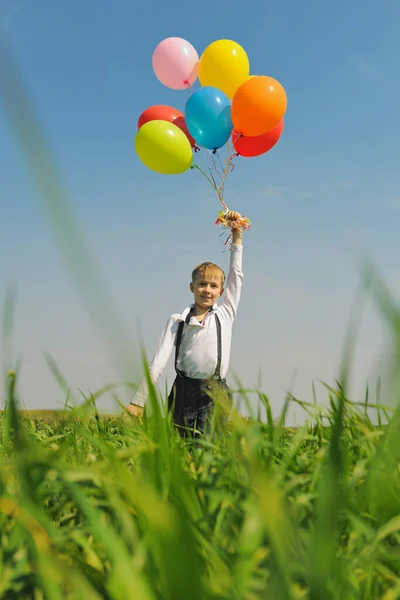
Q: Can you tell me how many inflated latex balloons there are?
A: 7